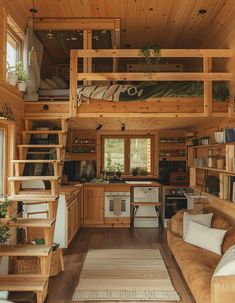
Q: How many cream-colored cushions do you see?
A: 3